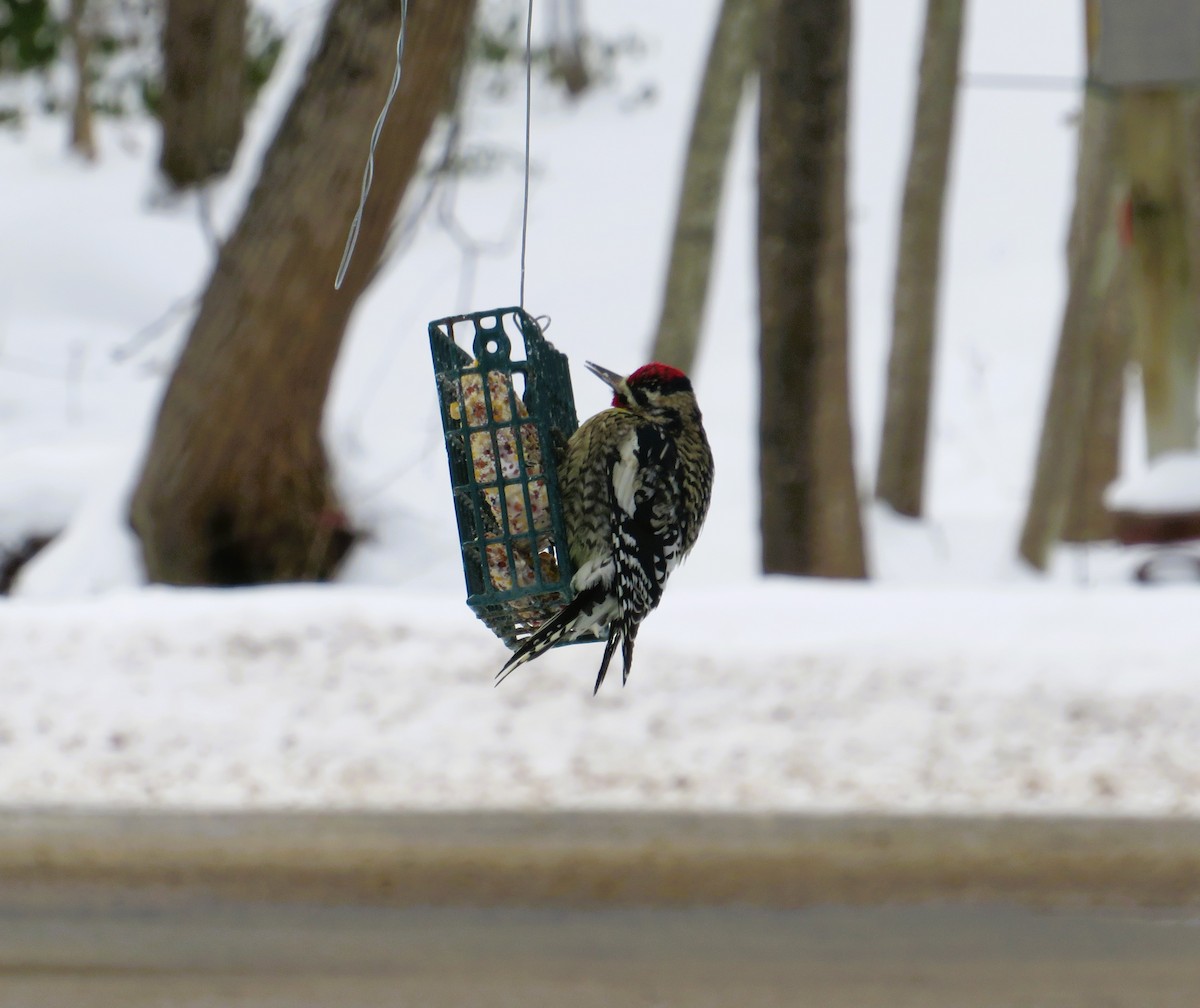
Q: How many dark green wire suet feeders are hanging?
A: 1